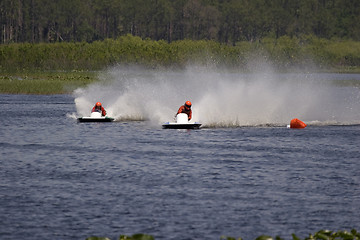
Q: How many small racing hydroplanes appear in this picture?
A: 2